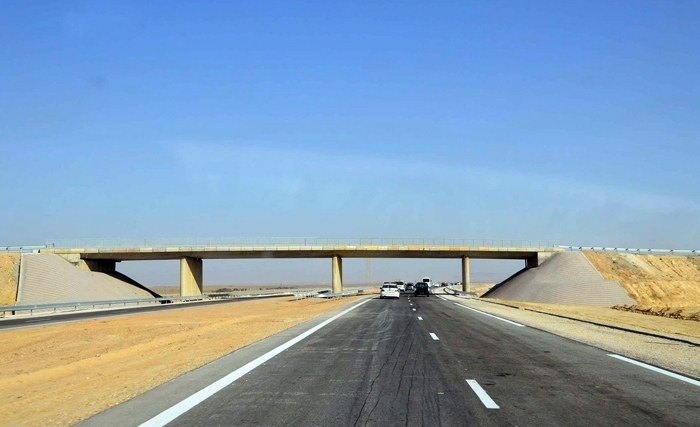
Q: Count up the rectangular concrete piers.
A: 3